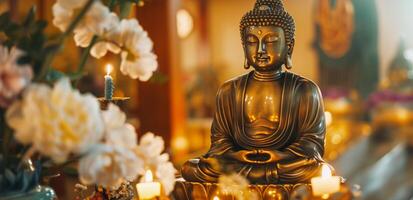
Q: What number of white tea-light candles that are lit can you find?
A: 2